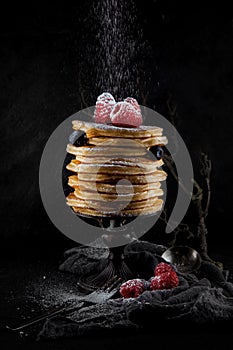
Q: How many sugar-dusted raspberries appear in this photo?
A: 6